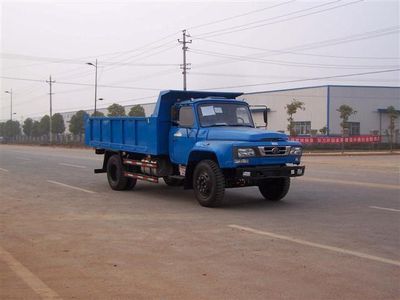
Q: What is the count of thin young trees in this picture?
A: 3